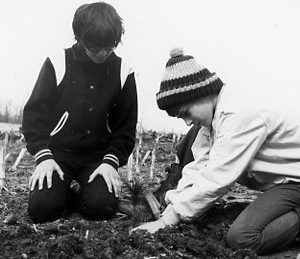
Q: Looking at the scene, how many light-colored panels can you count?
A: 2